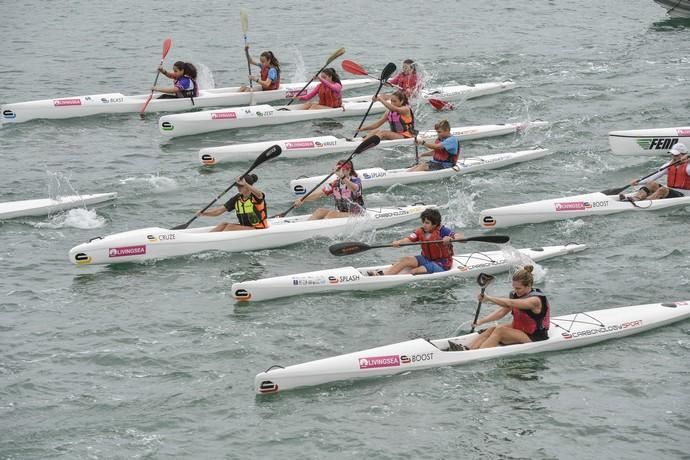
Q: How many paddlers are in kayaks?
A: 11